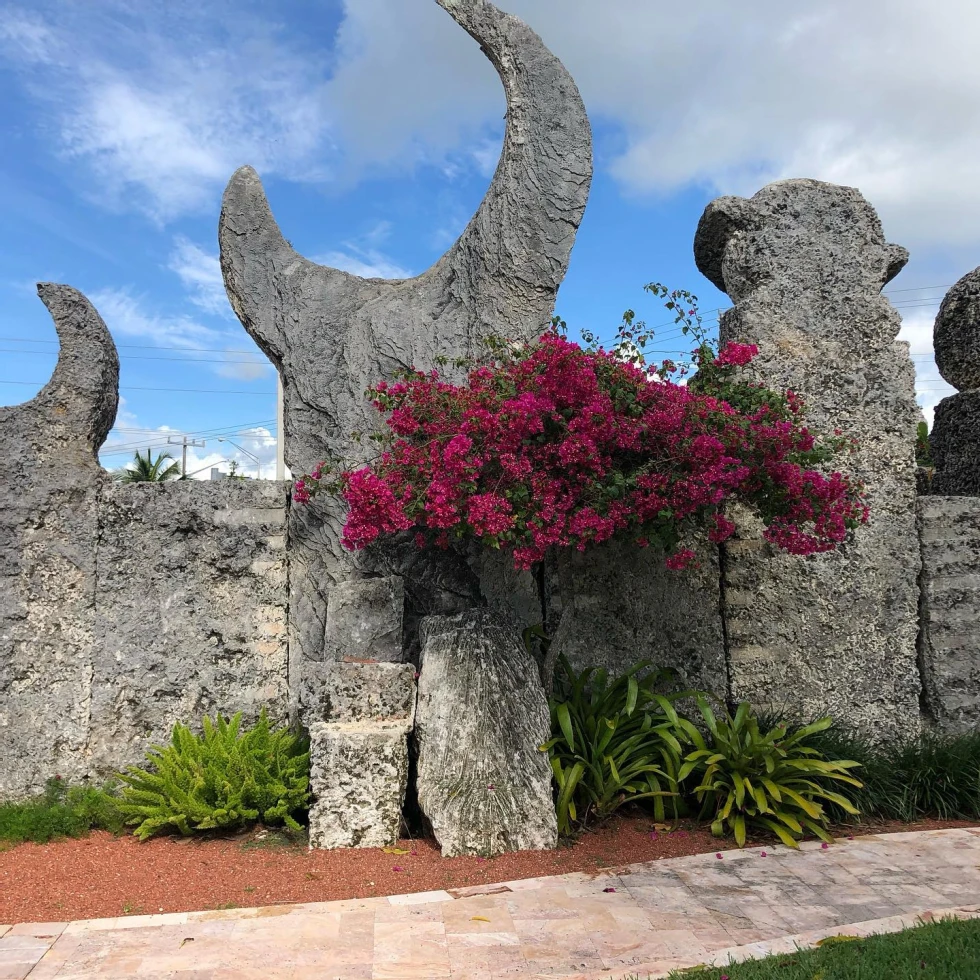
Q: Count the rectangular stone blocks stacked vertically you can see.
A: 3